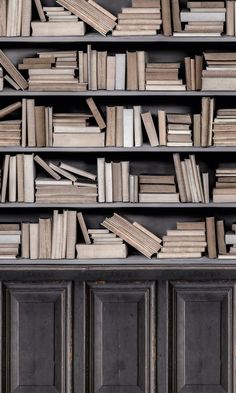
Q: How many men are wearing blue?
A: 0